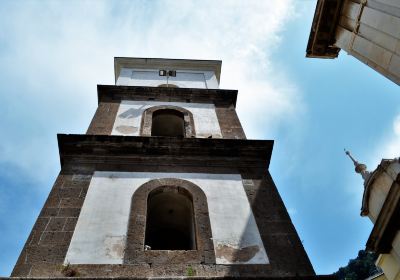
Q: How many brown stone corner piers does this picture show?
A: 4